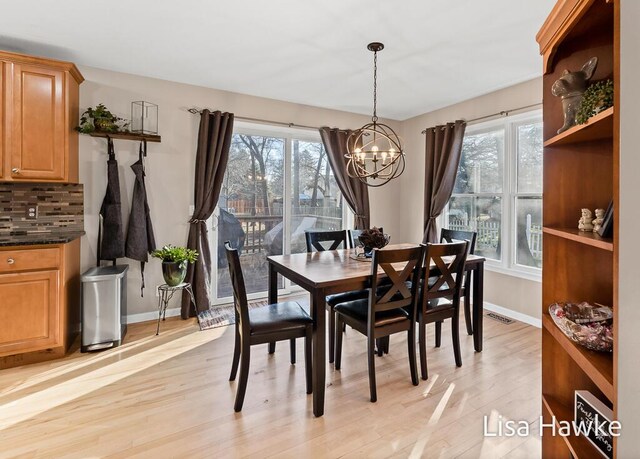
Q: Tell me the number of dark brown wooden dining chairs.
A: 6